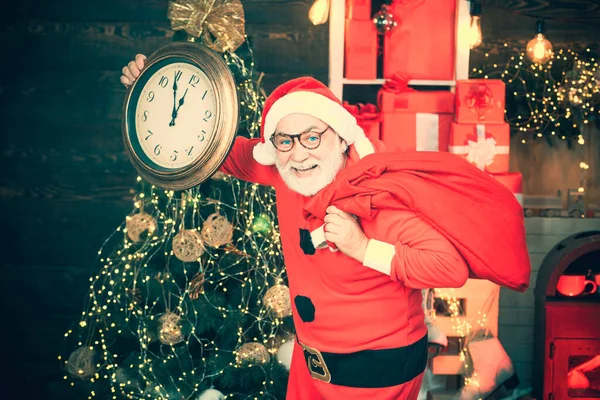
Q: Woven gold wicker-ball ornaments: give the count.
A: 7